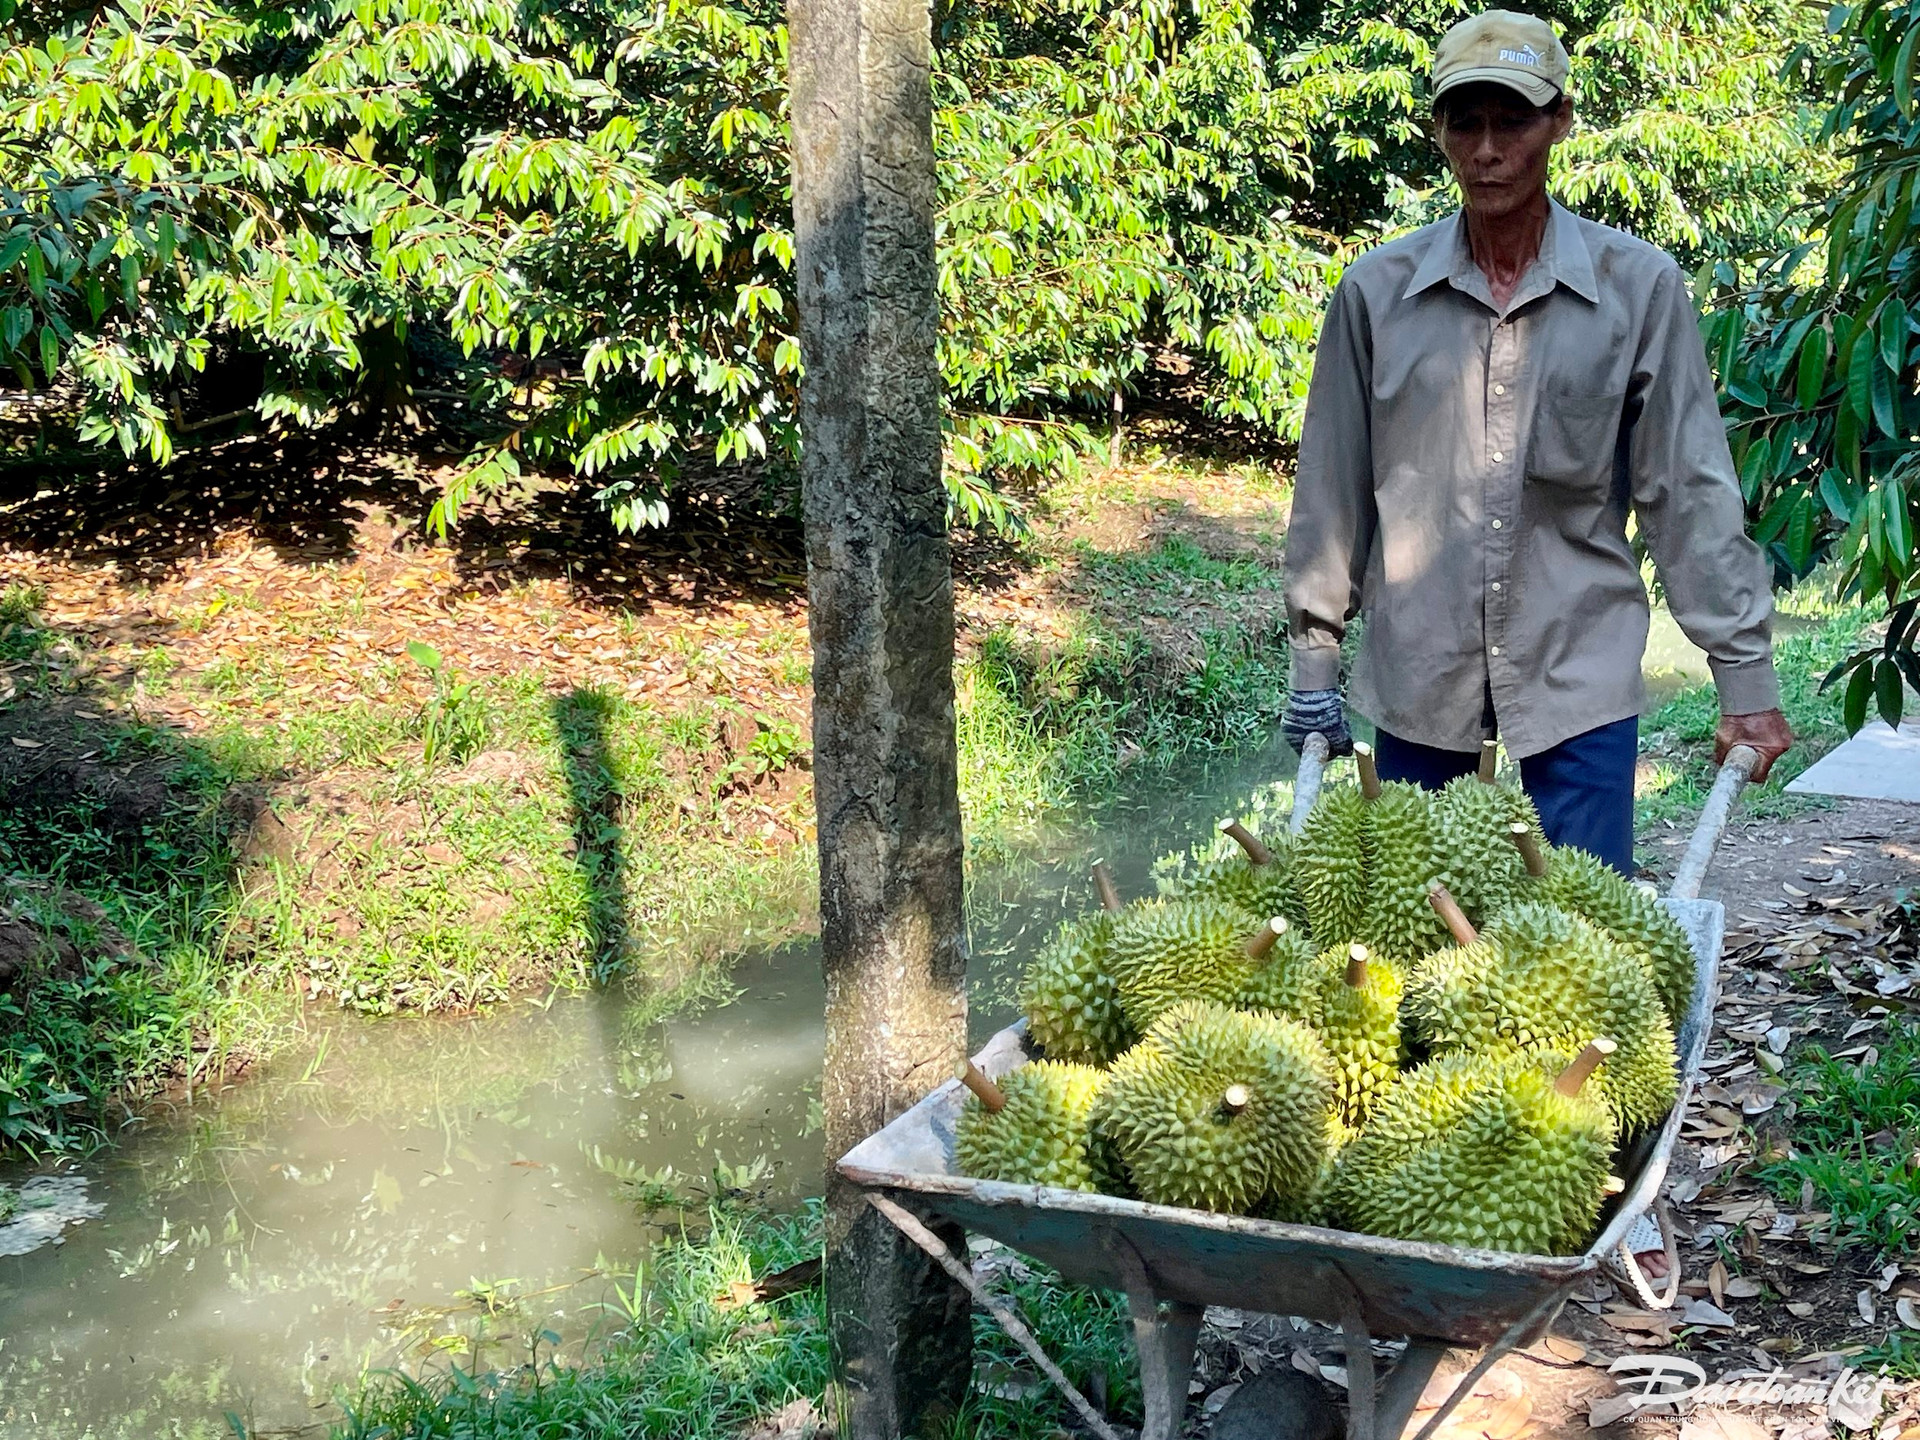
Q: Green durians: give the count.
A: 11